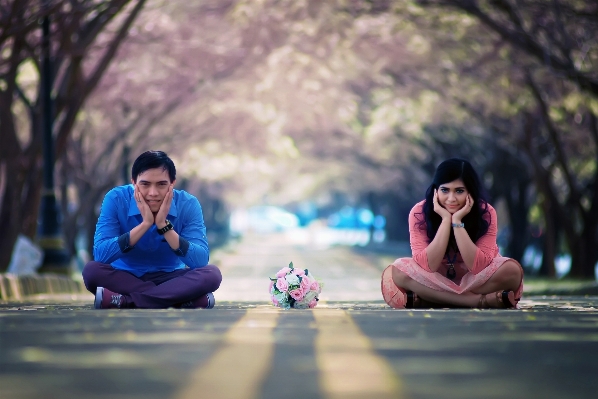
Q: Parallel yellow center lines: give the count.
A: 2